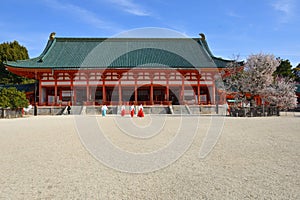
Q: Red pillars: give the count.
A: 12